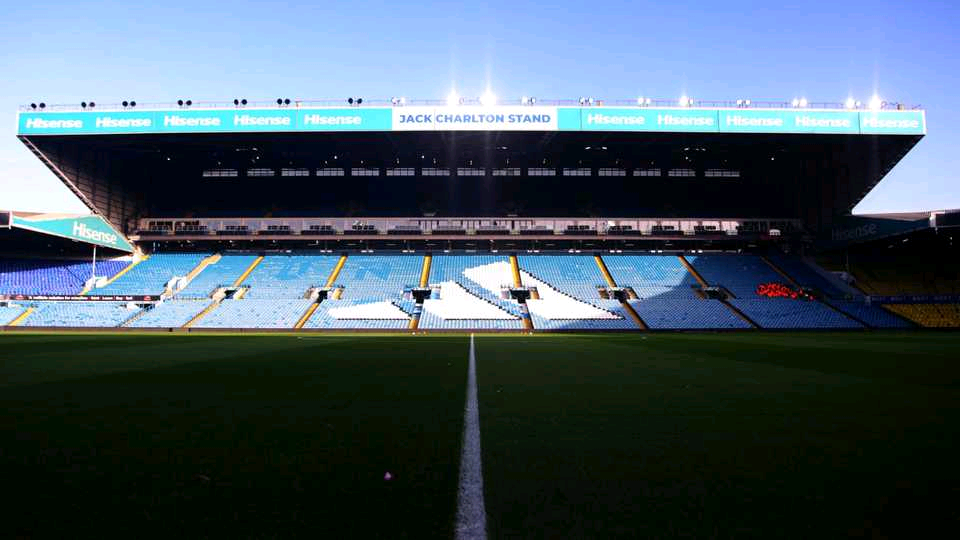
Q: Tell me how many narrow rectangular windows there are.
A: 15